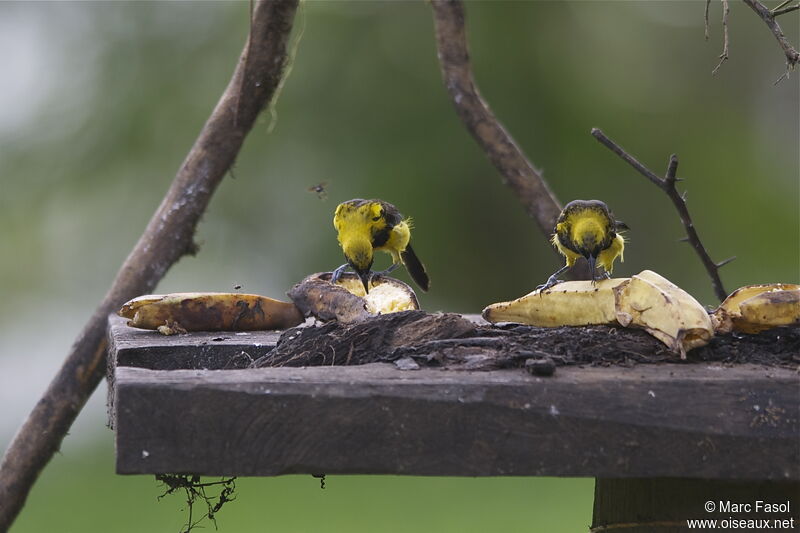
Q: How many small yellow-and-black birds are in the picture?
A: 2